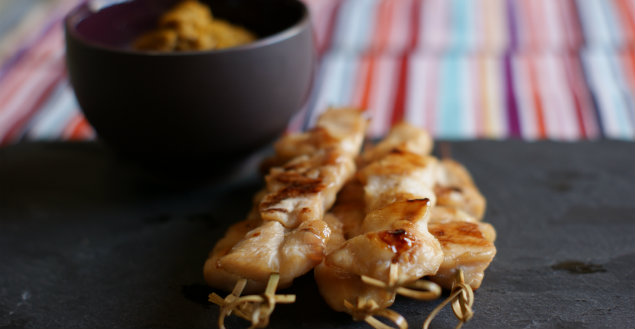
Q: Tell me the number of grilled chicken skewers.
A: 5